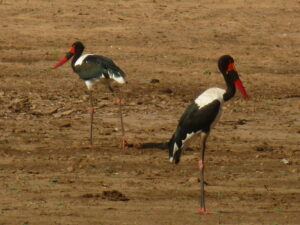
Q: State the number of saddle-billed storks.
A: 2